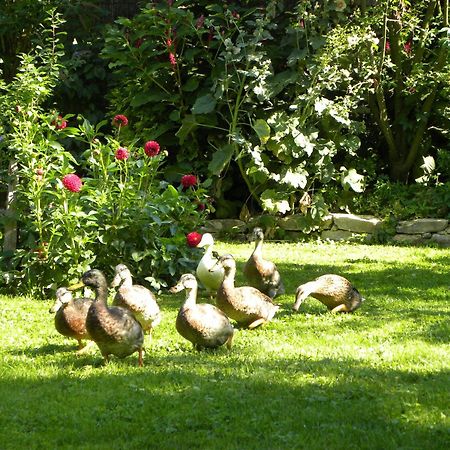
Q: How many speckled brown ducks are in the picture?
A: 7